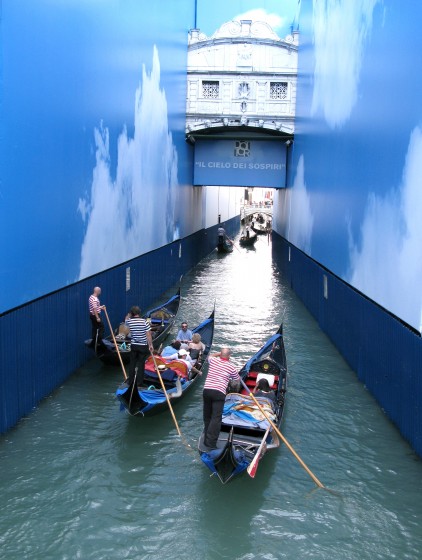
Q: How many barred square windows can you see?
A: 2